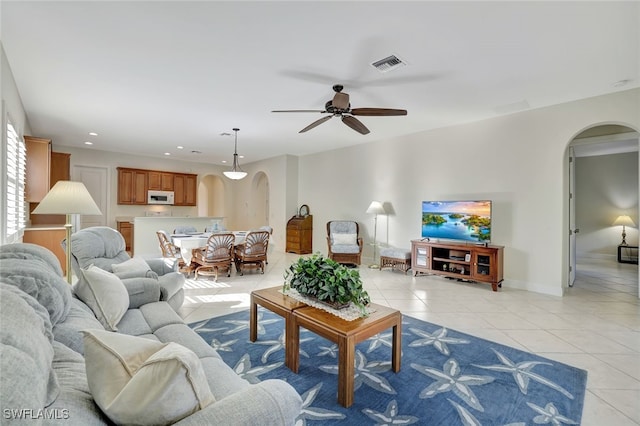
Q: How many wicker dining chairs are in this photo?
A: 6